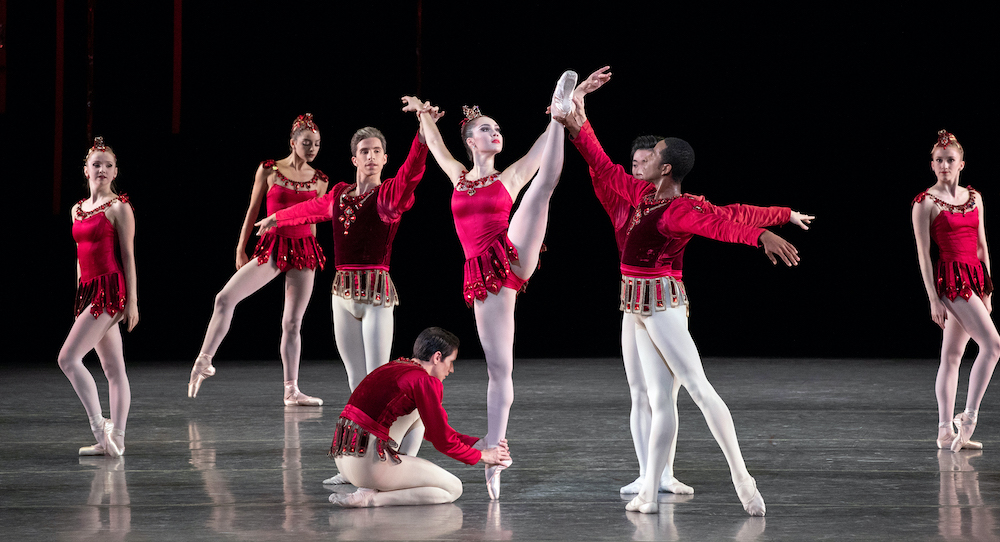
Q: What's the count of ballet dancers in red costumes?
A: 8